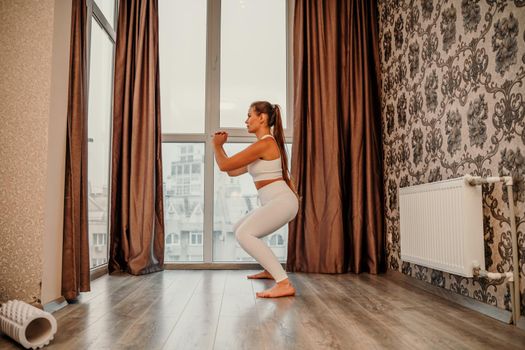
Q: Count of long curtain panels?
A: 3